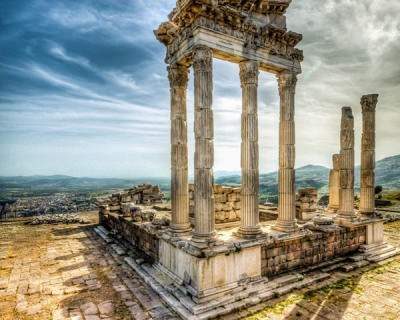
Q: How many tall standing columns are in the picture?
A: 6